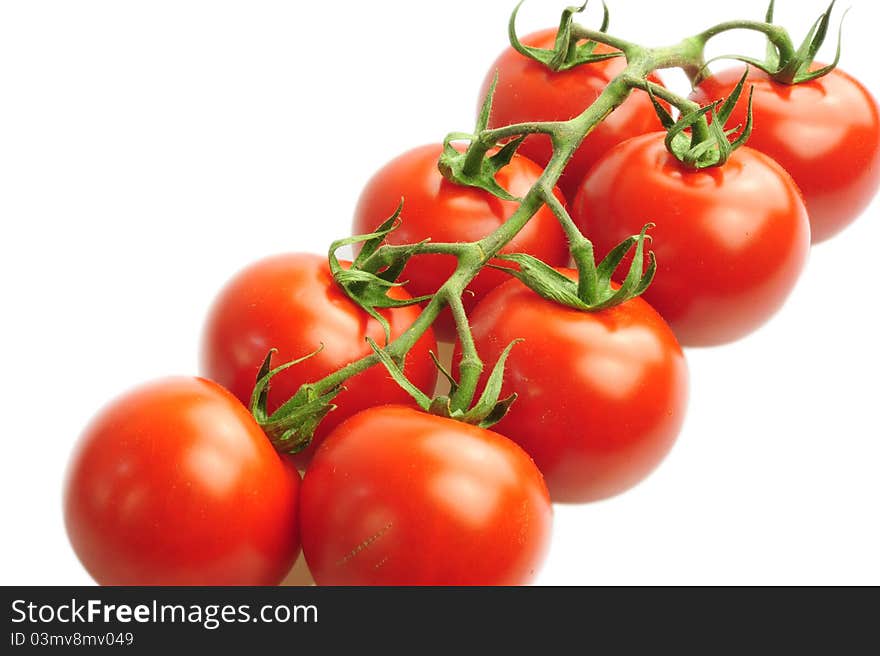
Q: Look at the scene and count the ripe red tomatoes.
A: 8